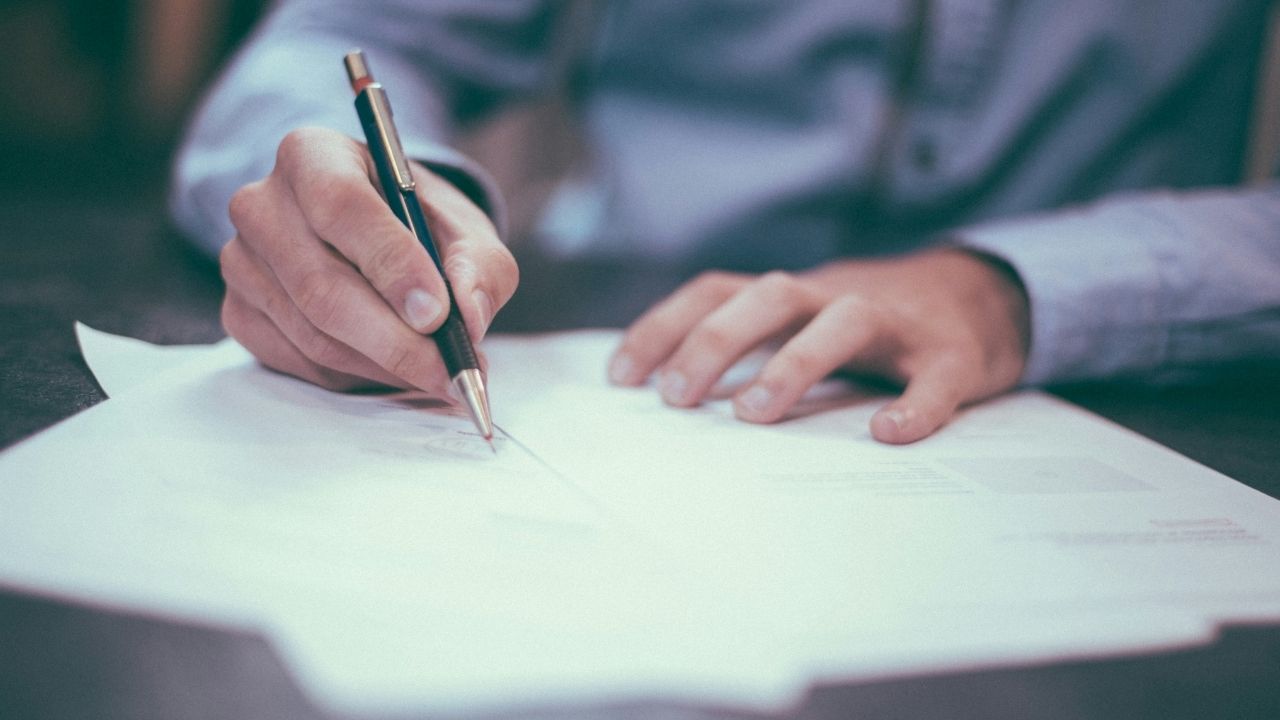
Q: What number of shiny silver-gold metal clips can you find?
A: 1